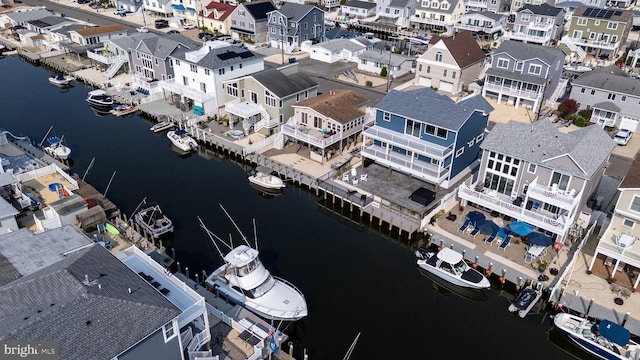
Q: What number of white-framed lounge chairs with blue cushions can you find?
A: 4